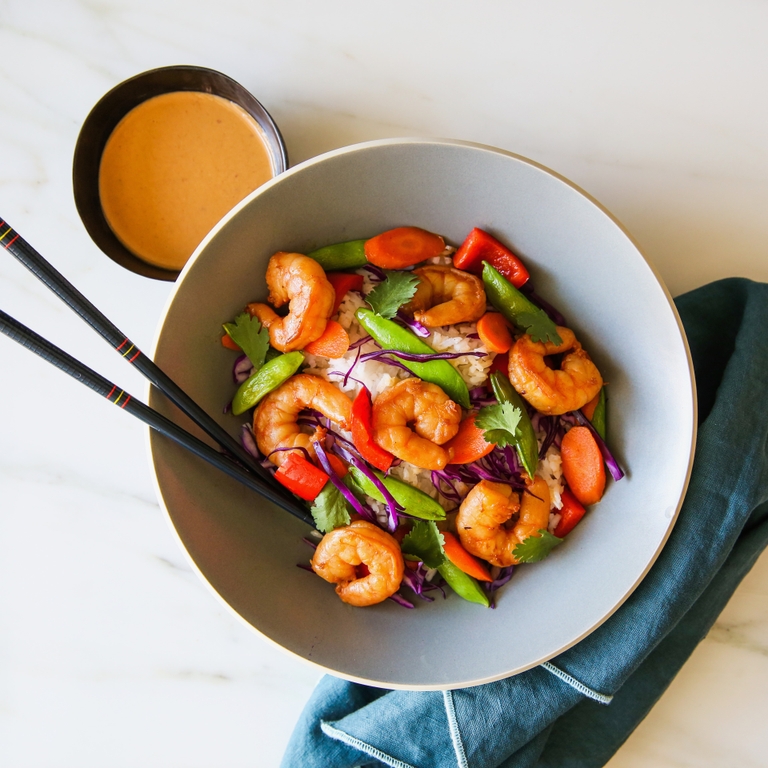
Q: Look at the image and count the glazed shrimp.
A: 7